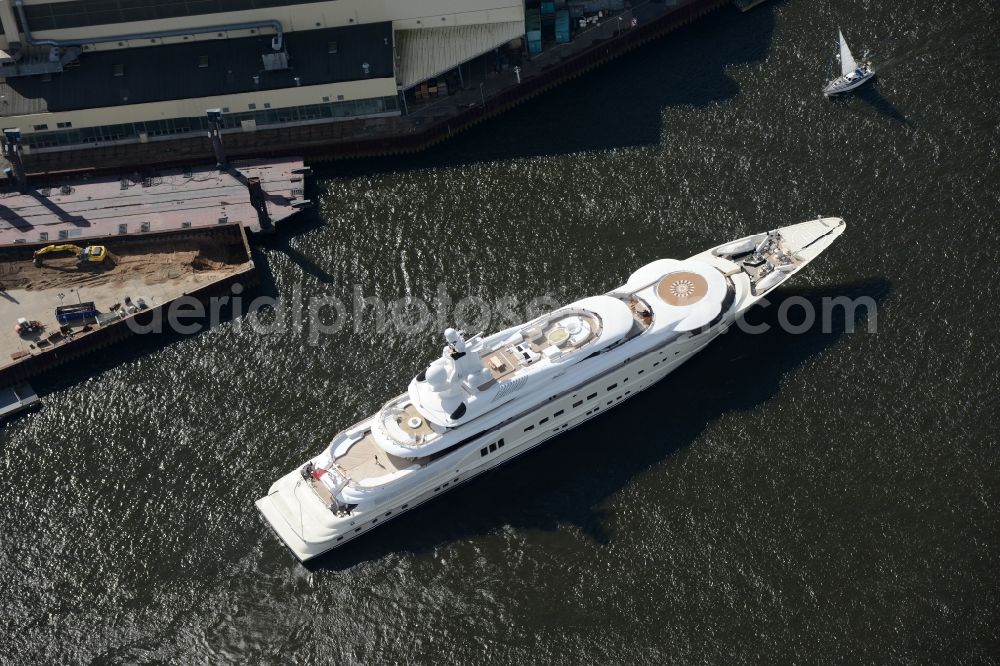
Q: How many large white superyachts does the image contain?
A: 1